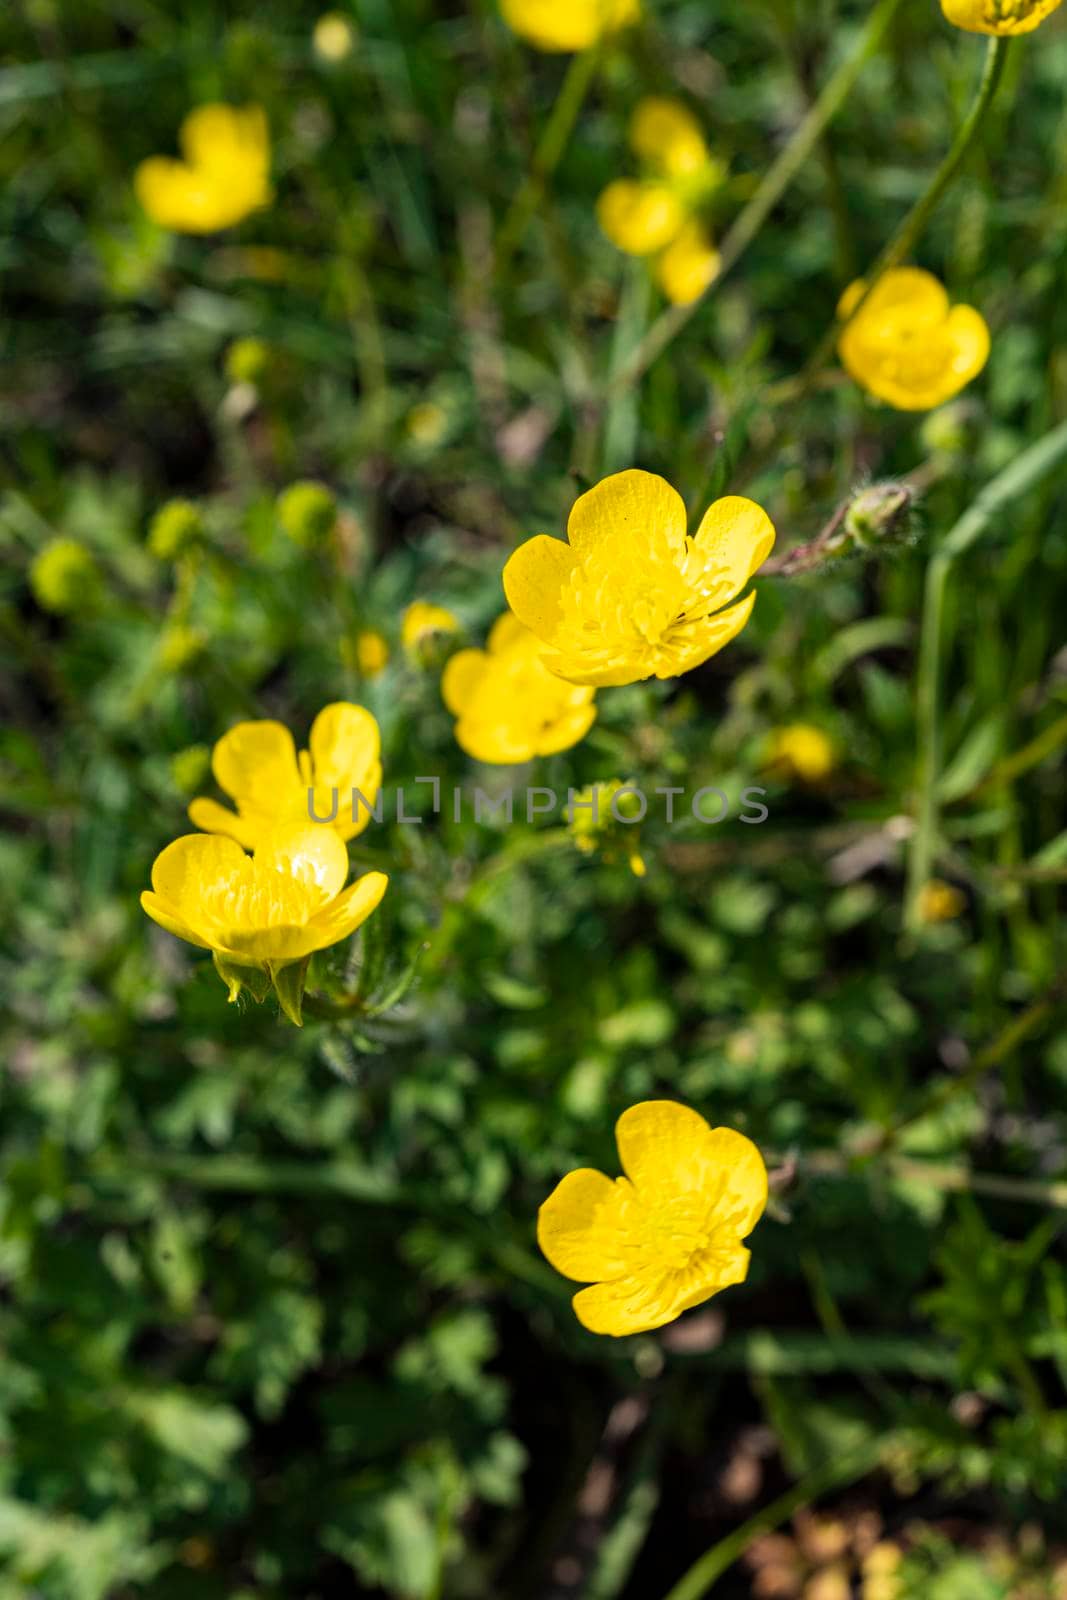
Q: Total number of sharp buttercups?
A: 3